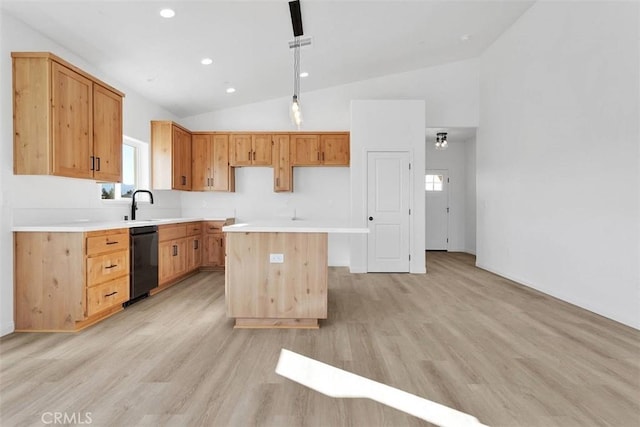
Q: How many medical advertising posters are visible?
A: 0